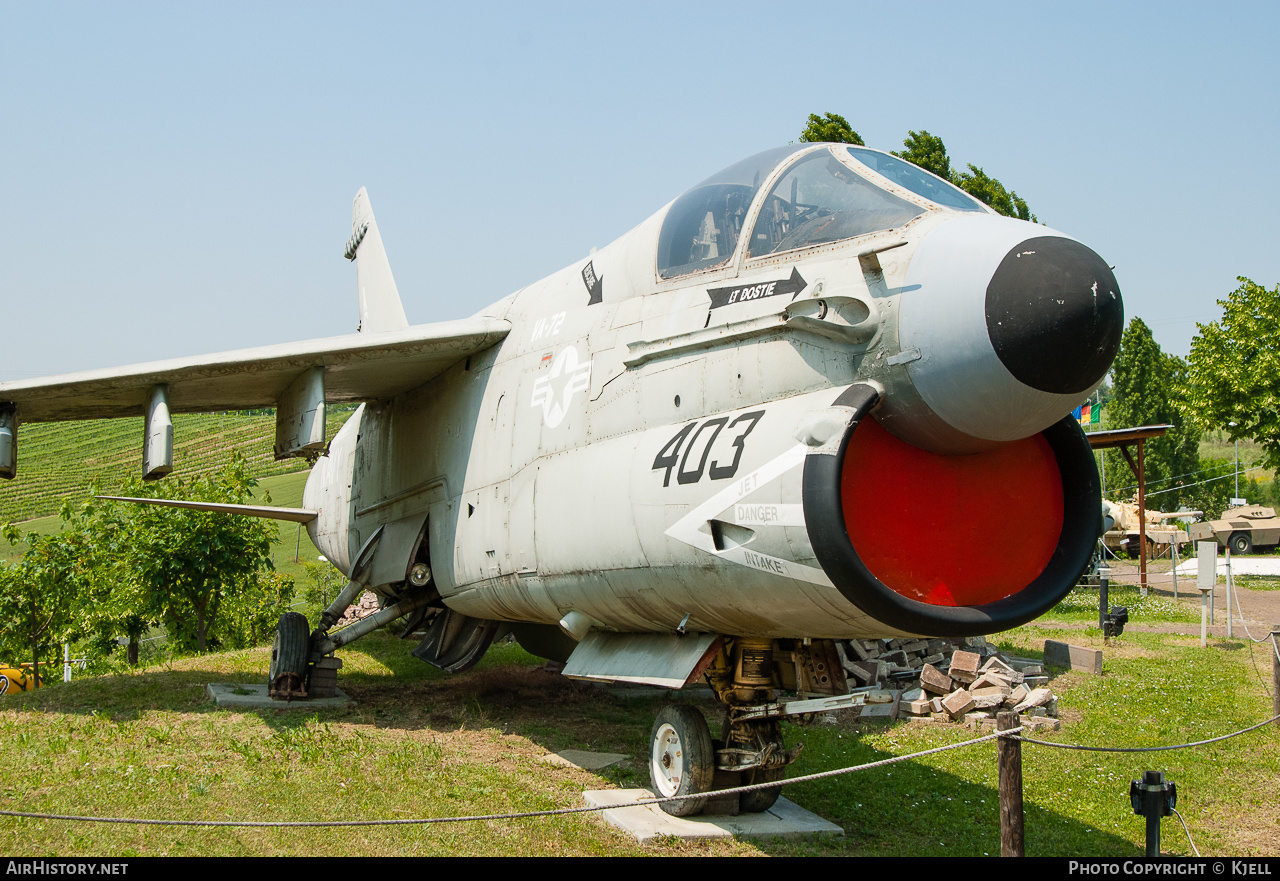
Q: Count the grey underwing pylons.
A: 3